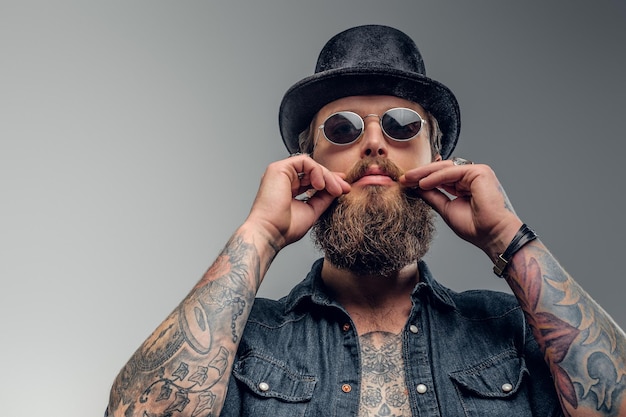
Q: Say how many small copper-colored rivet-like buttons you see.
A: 2